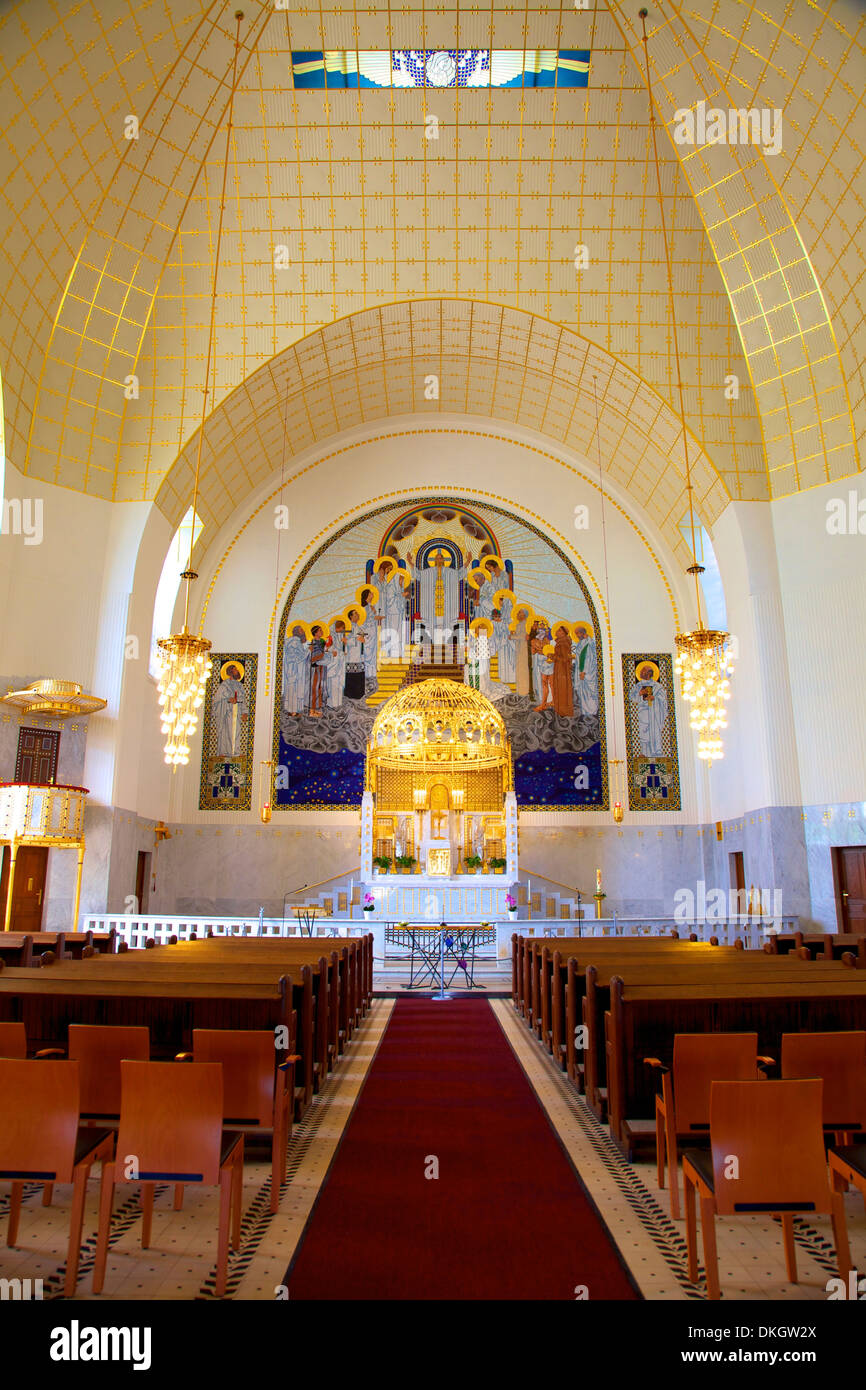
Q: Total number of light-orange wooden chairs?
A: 9